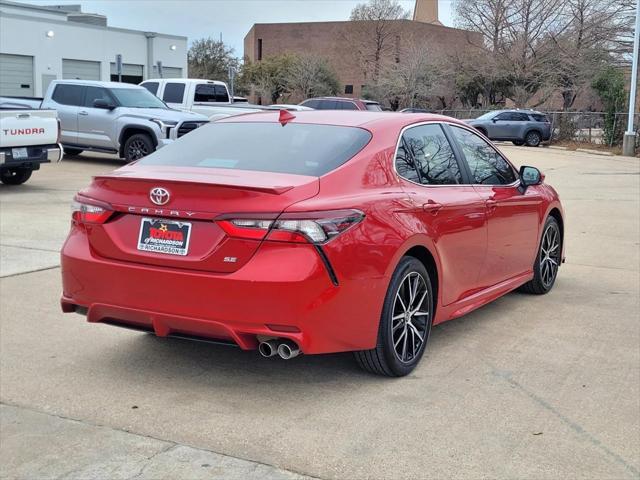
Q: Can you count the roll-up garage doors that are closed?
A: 3